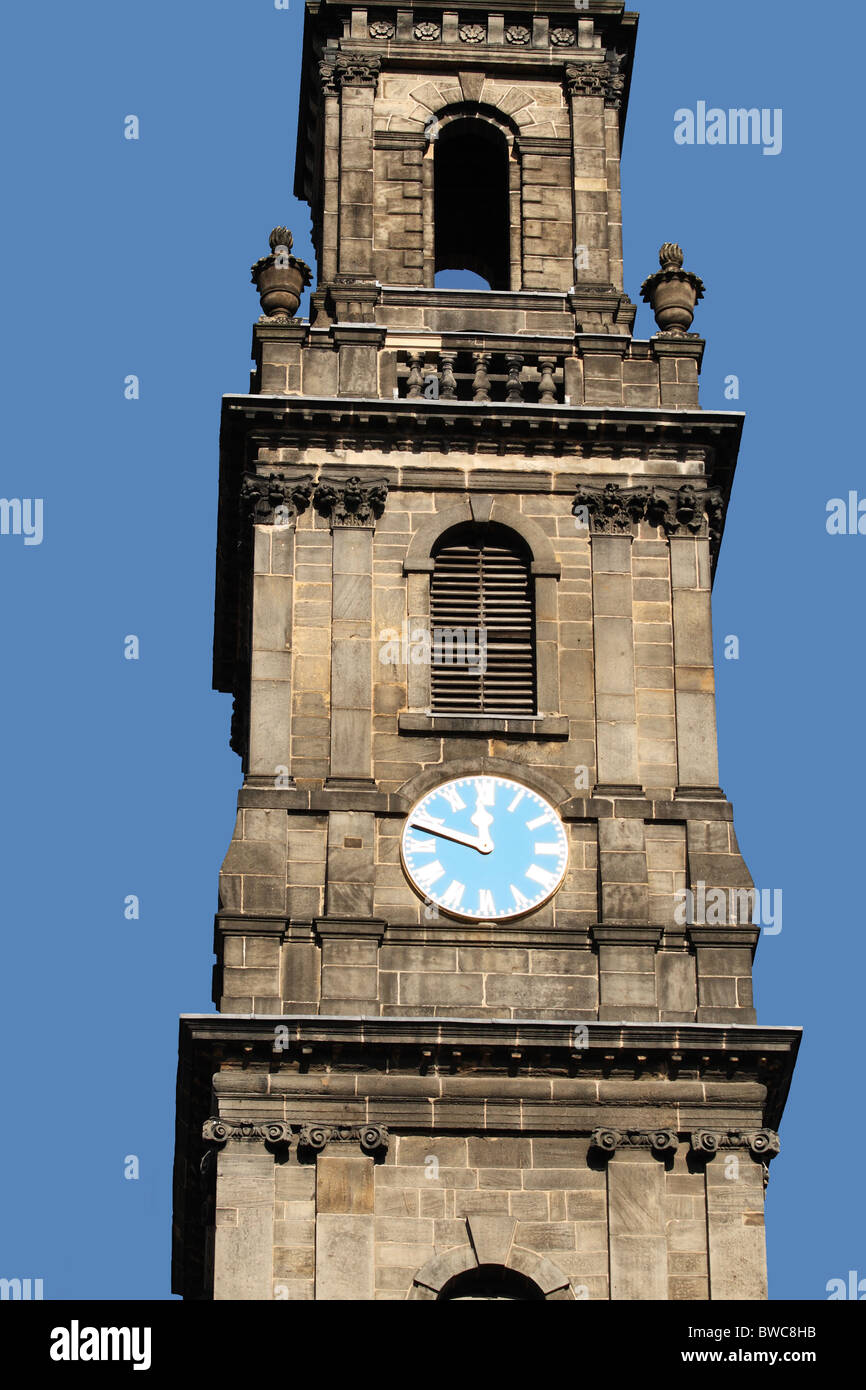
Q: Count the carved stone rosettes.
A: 5